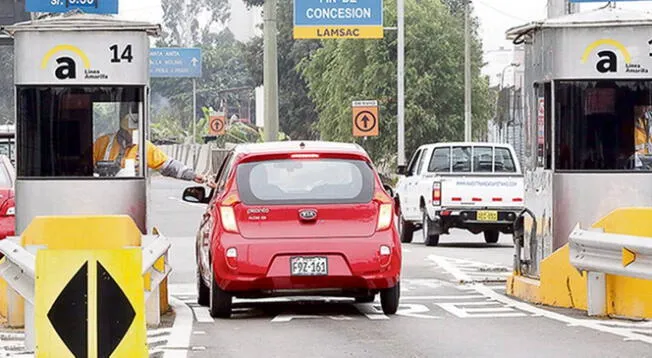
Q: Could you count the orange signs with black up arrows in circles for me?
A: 2